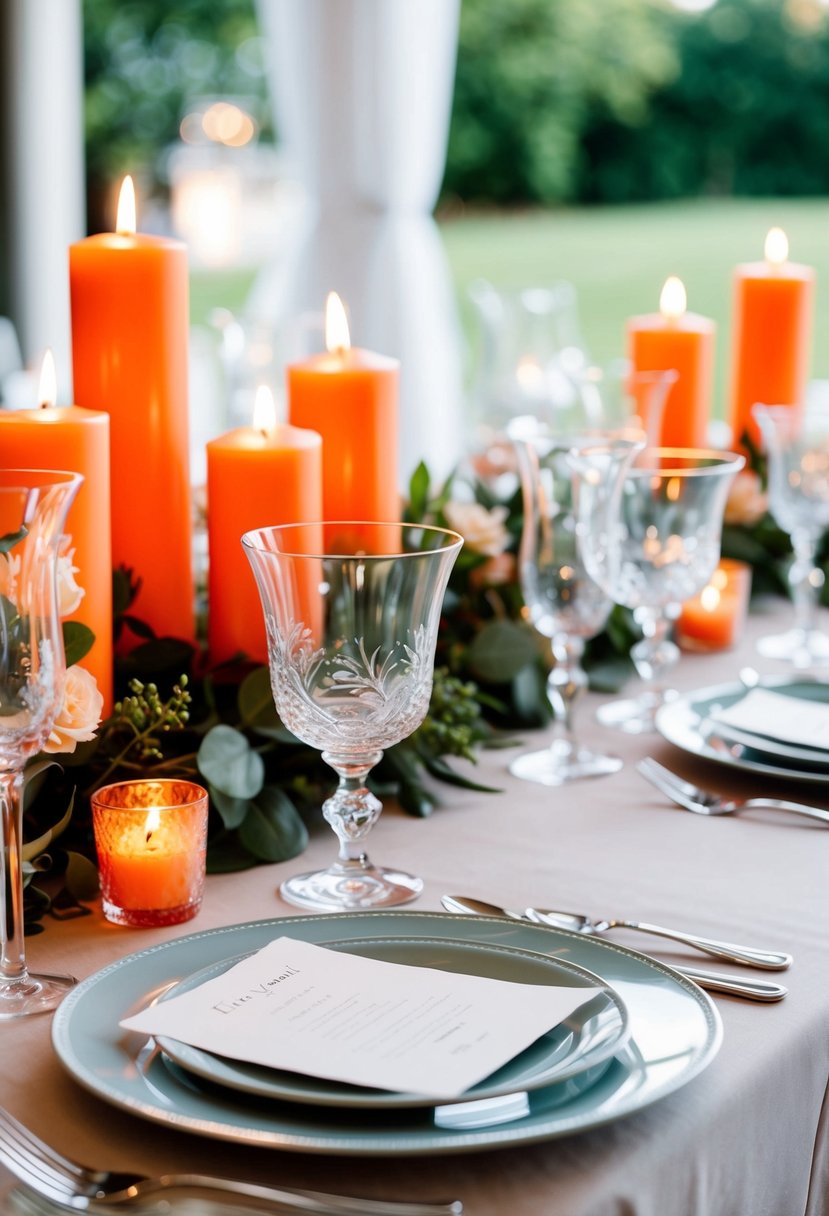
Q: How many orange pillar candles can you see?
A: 6